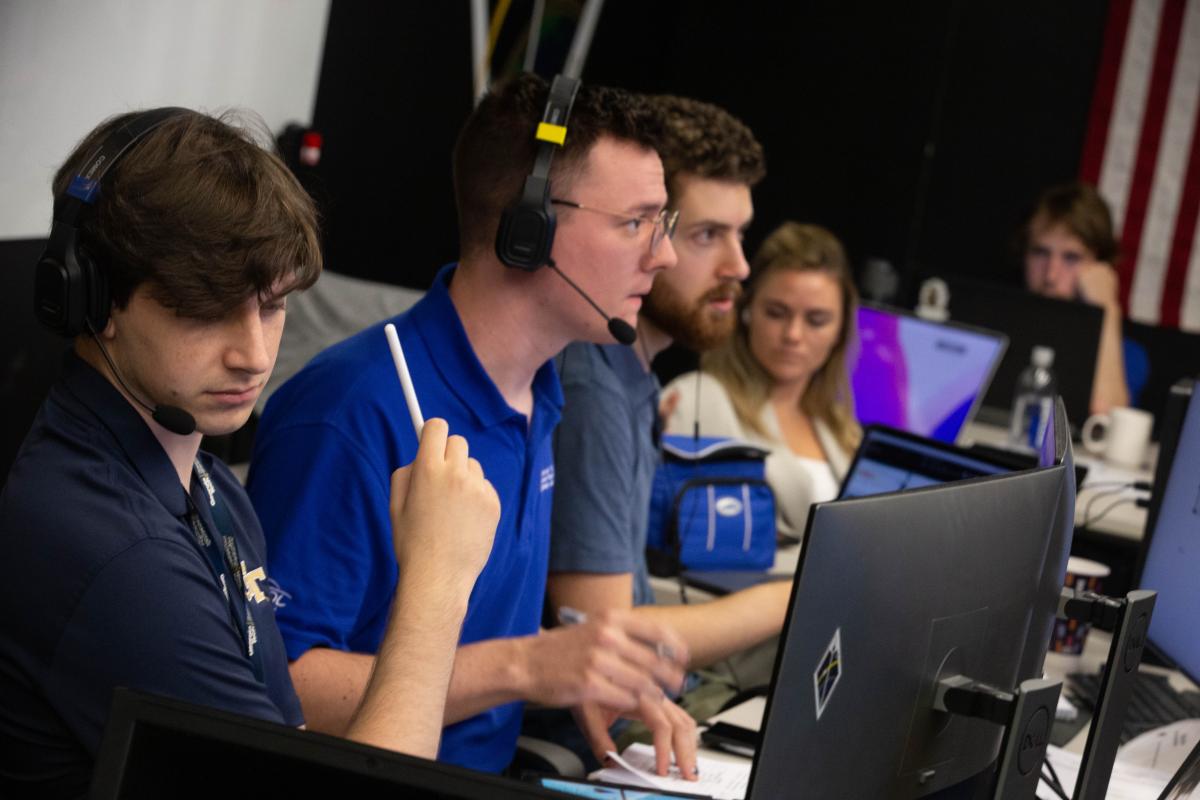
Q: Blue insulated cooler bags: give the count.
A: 1